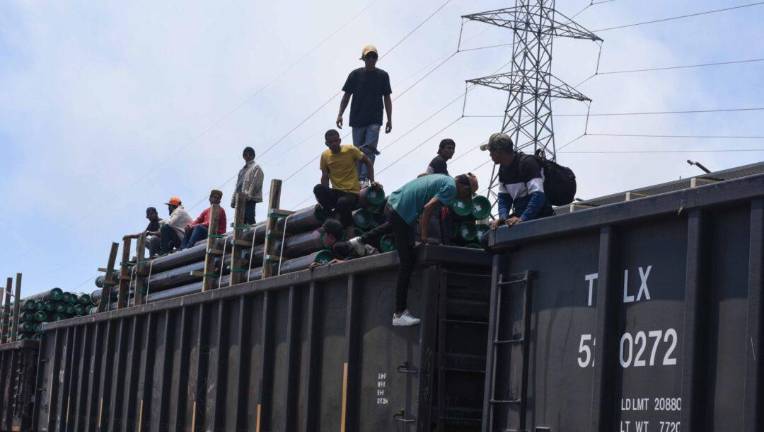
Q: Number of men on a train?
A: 10